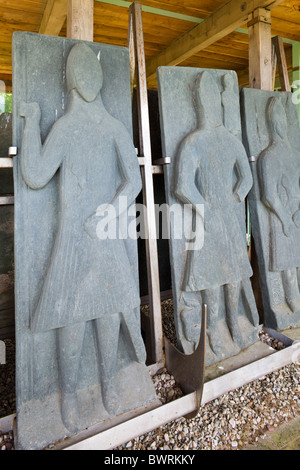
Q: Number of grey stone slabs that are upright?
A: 3